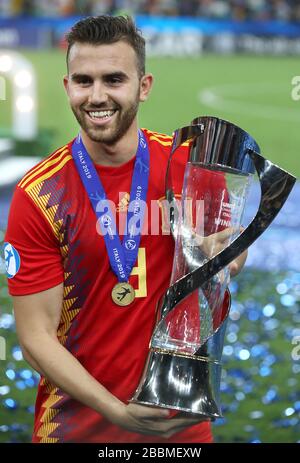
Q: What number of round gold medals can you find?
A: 1